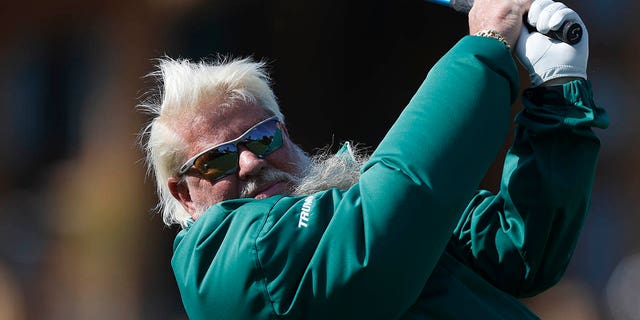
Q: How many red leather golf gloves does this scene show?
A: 0